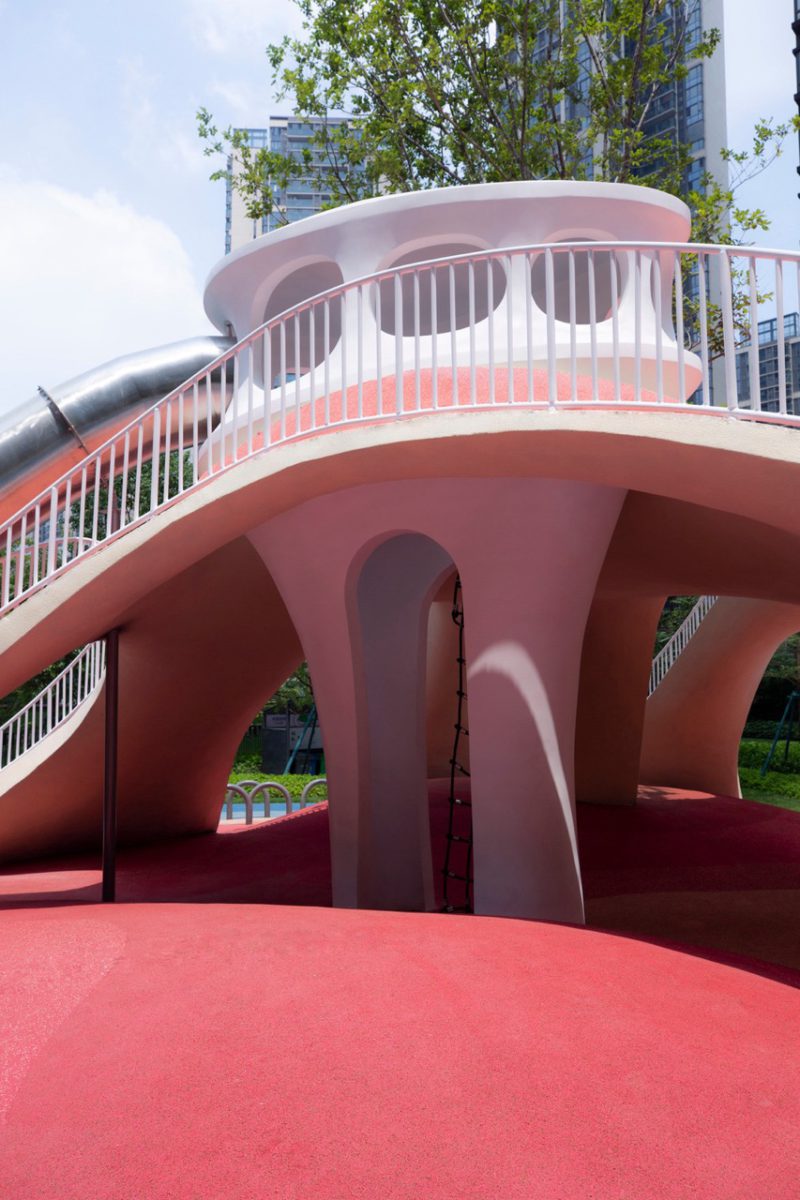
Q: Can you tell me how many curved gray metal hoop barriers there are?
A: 4